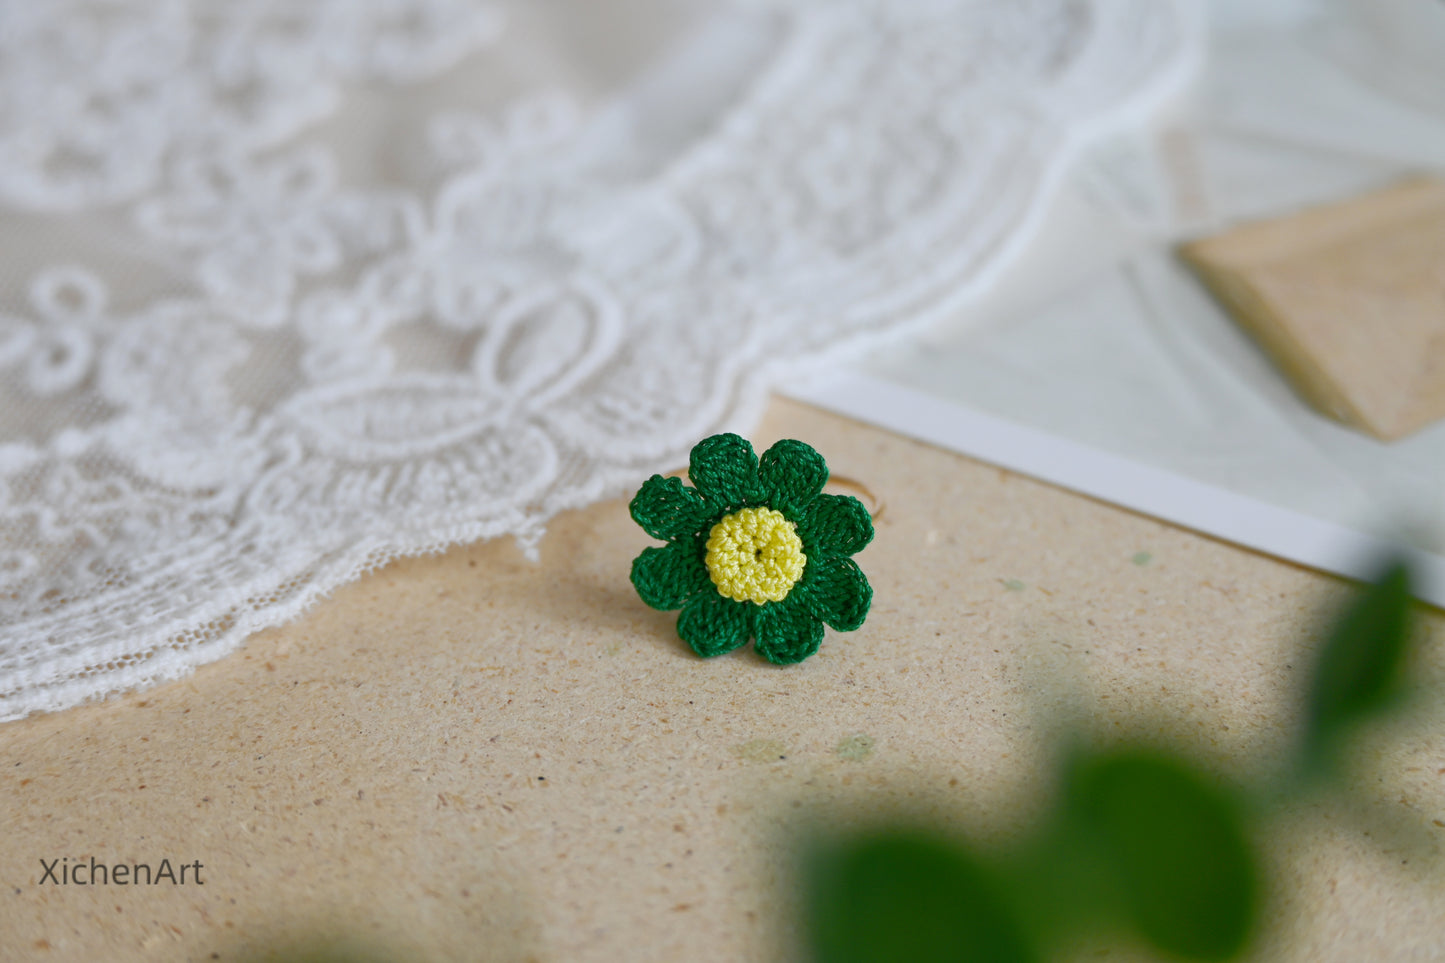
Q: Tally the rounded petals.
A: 8